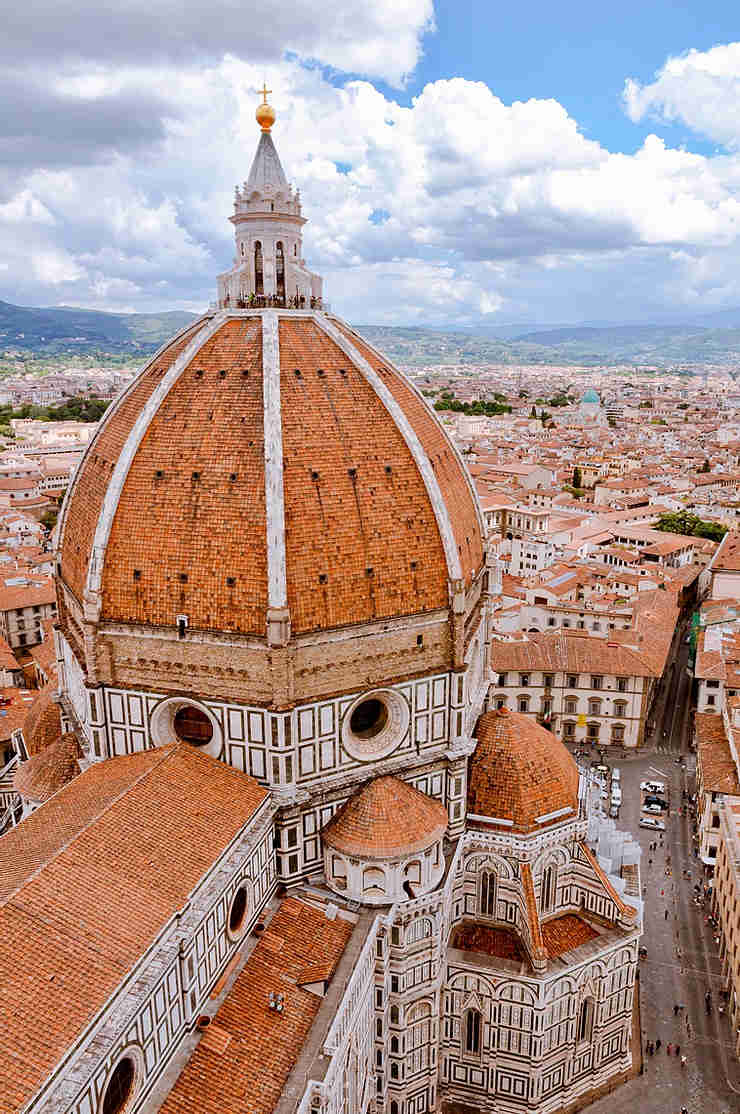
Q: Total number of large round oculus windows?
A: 4